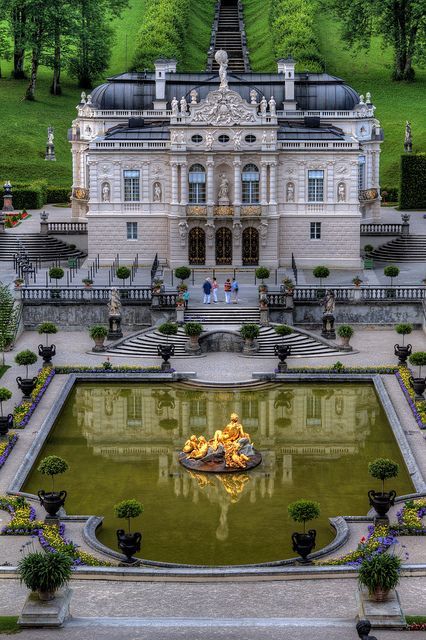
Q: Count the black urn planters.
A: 11